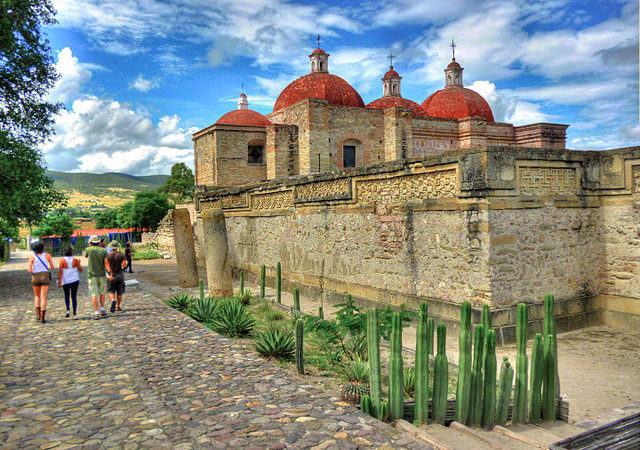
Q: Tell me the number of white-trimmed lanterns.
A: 4